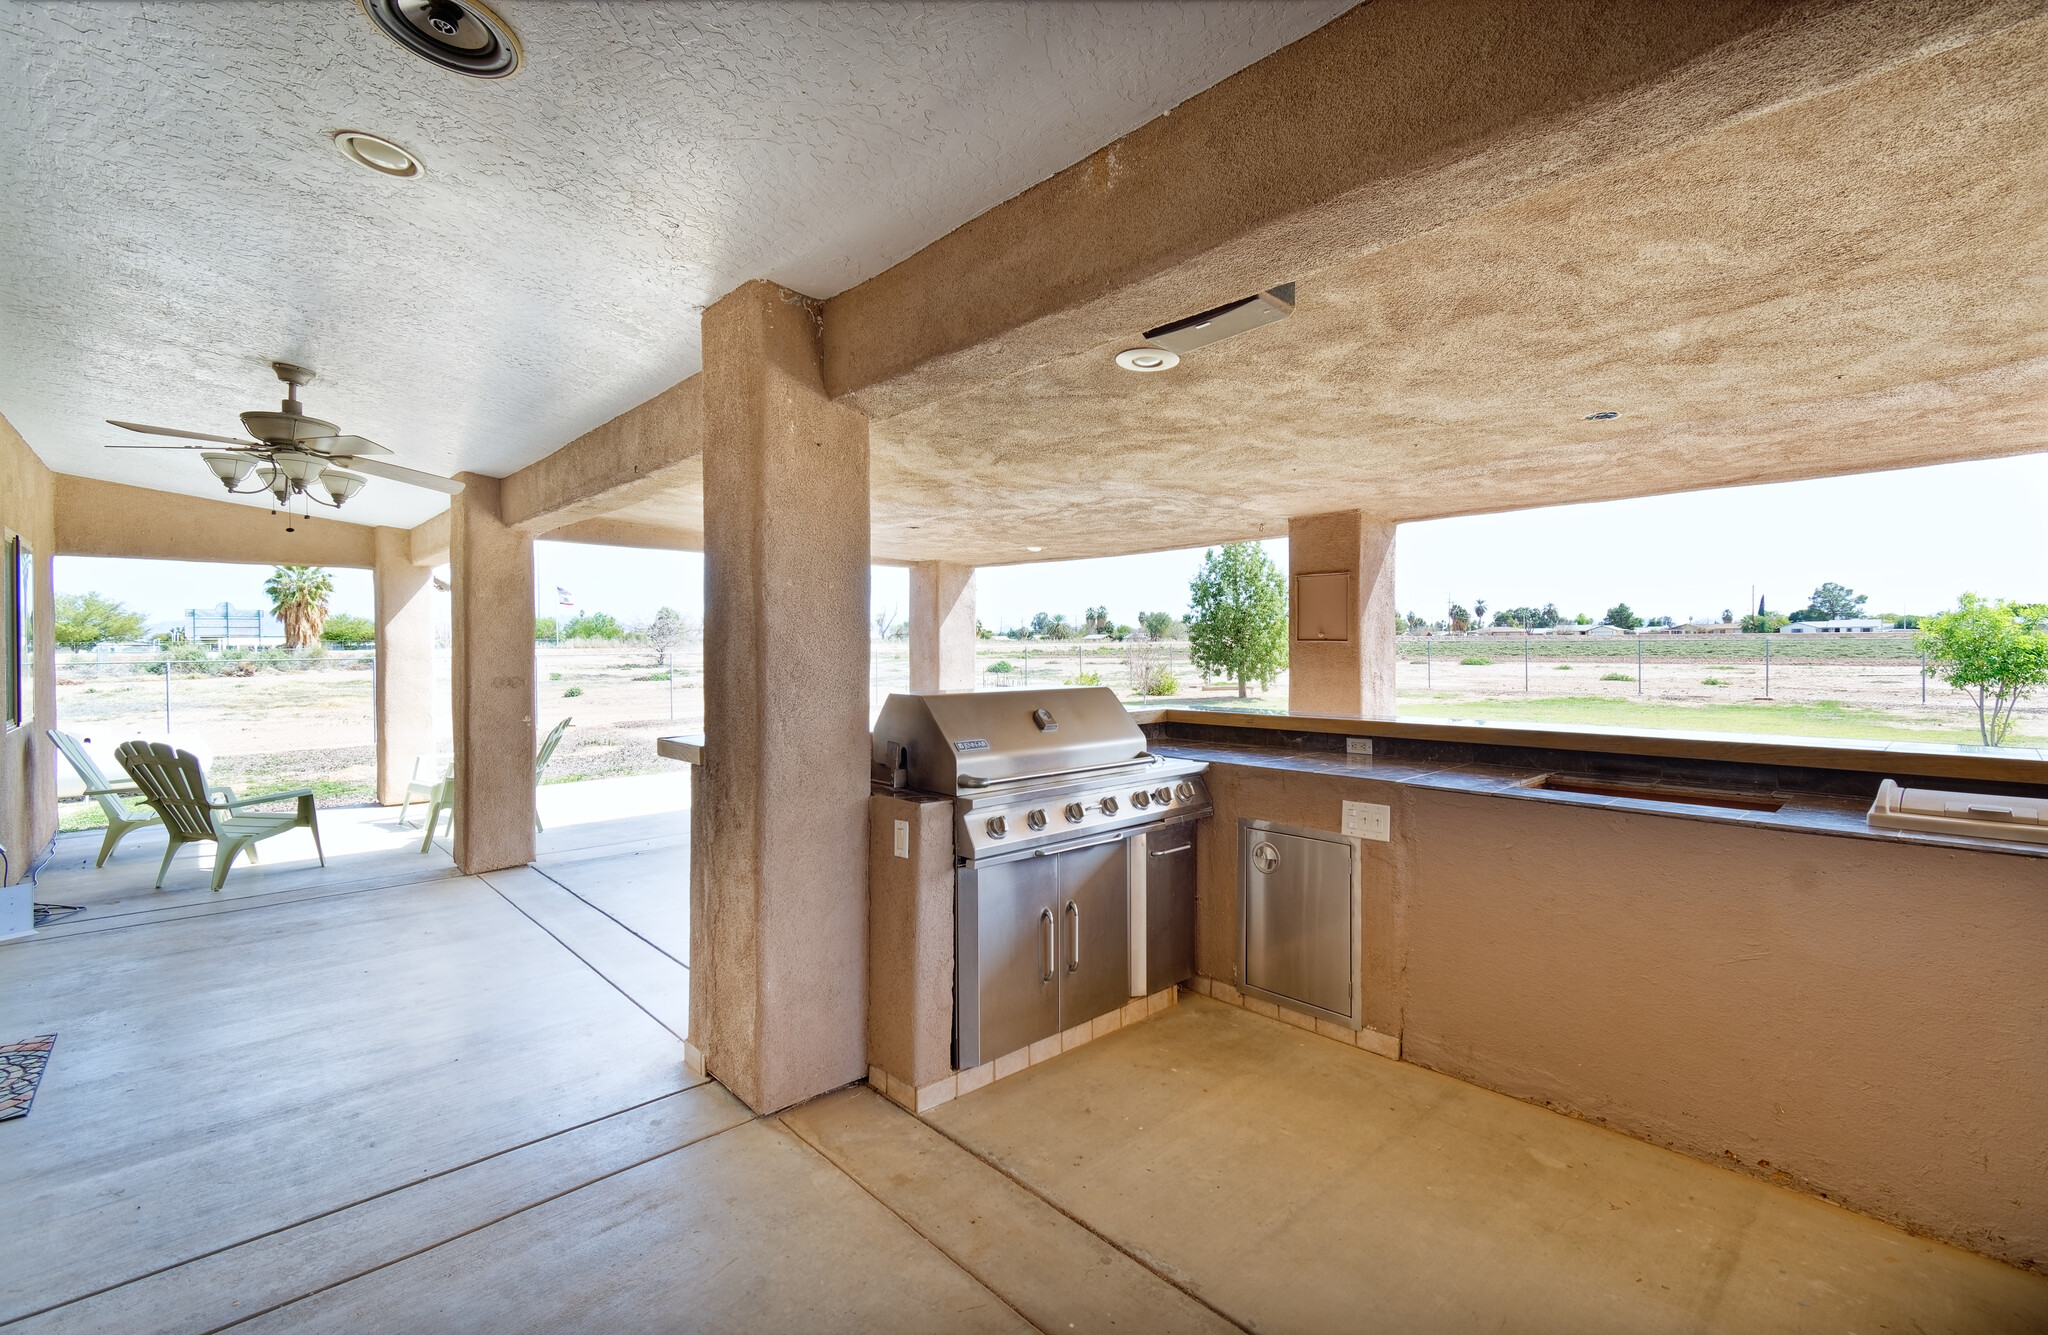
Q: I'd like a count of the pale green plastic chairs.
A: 4